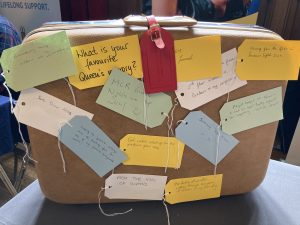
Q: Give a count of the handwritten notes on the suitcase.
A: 13